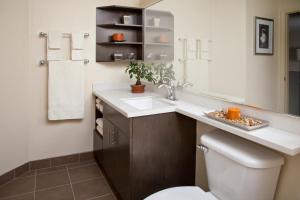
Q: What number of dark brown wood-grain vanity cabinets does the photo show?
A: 1